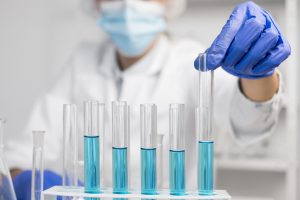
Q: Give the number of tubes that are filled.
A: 5